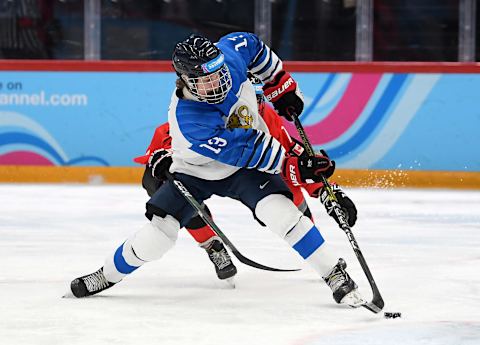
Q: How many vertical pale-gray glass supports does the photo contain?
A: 4